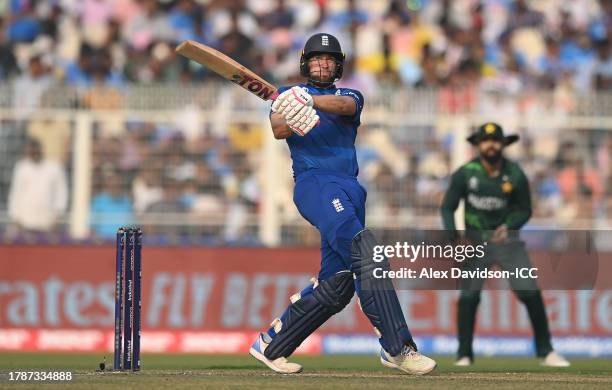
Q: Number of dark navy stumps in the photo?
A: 3